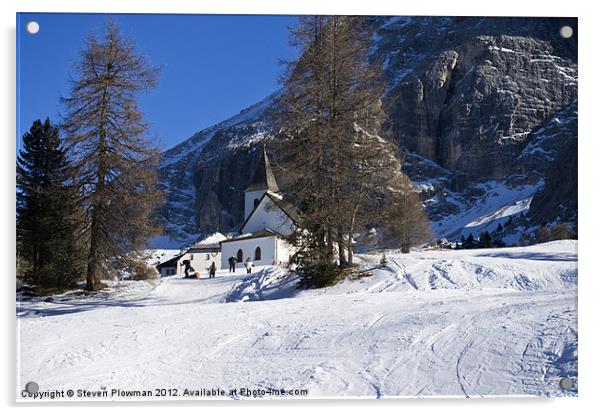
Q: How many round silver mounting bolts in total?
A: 4